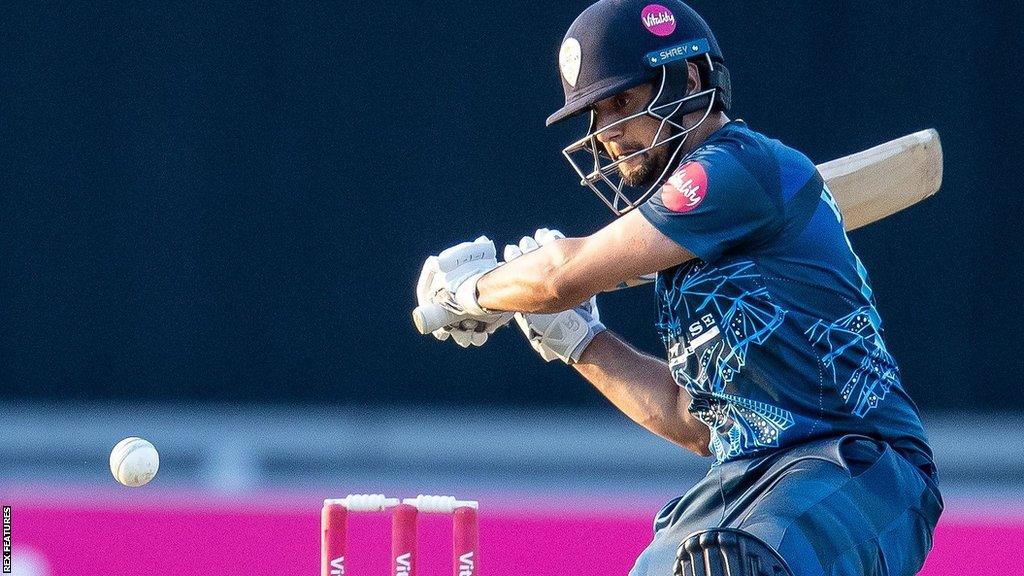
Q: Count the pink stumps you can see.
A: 3